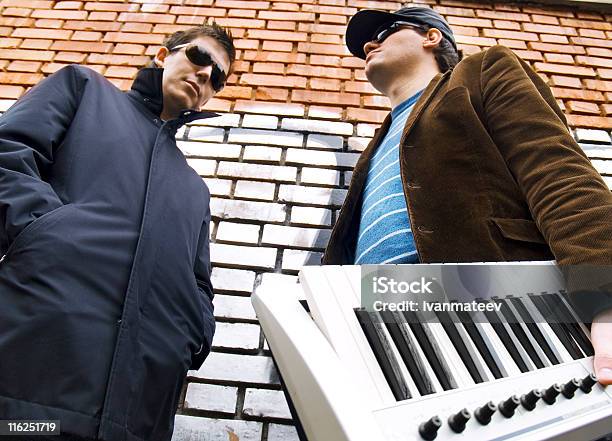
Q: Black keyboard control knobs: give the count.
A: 8